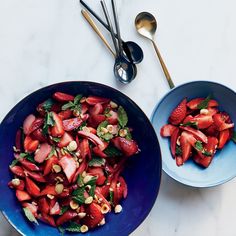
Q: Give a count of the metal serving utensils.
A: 5